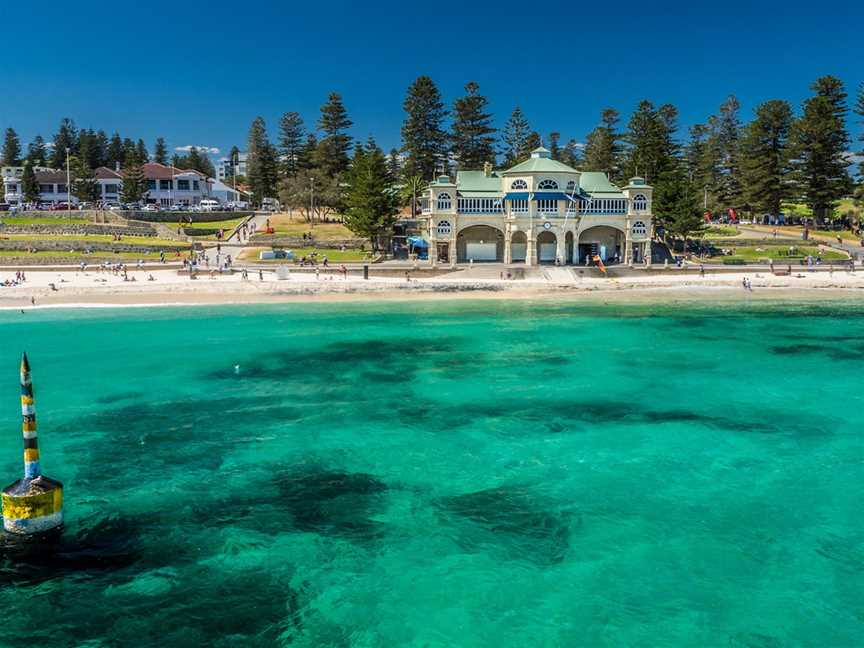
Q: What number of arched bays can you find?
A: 5